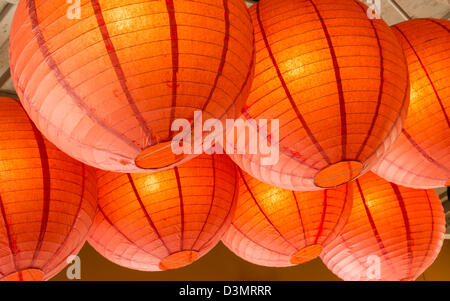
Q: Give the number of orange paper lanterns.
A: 7